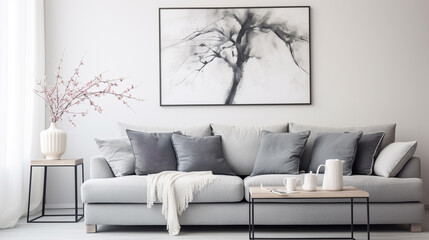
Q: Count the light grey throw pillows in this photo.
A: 2